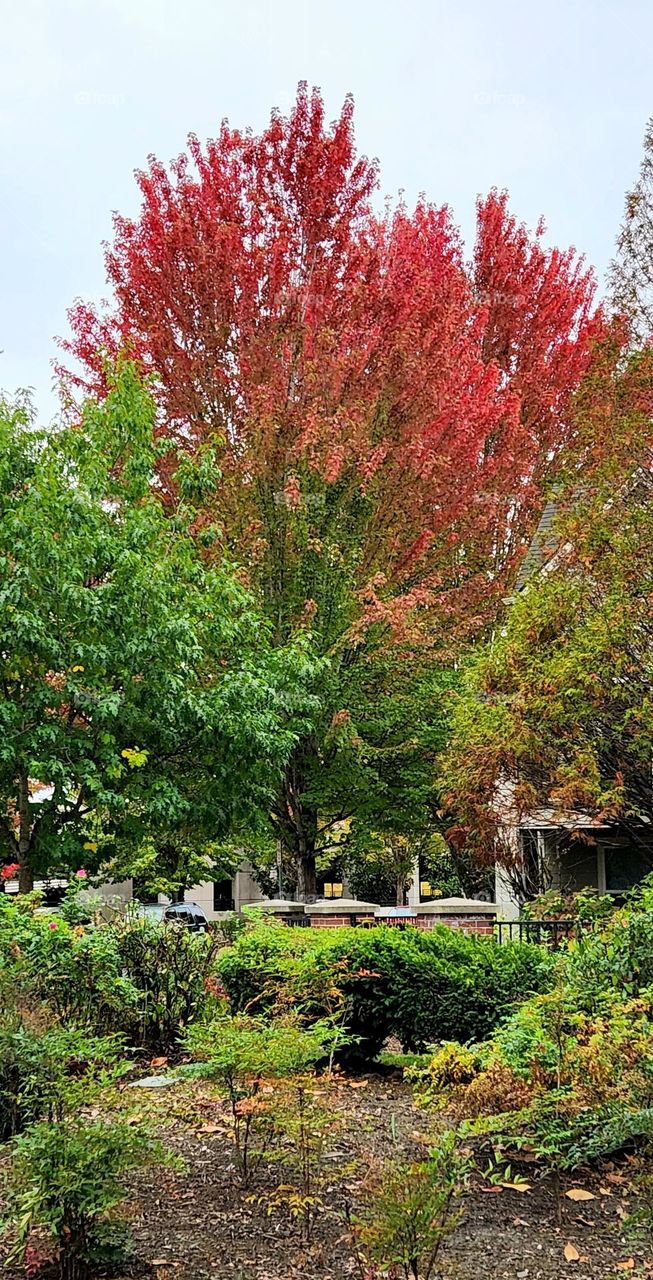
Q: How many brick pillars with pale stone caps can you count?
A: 3